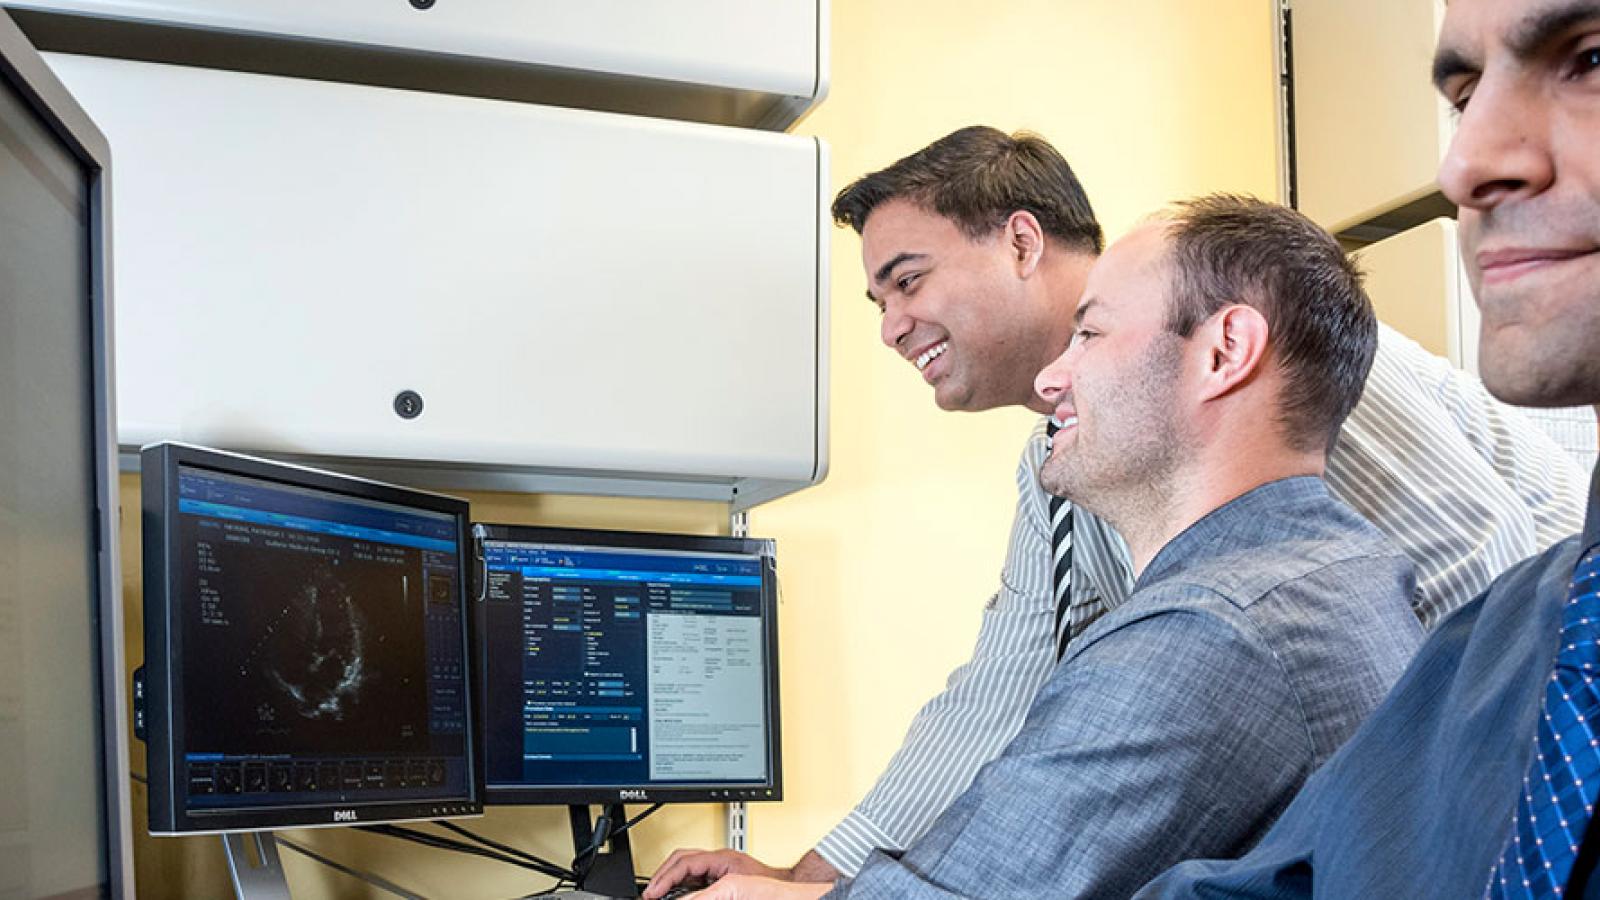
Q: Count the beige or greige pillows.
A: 0